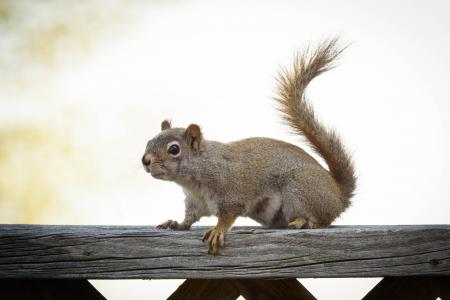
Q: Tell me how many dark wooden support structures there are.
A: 3